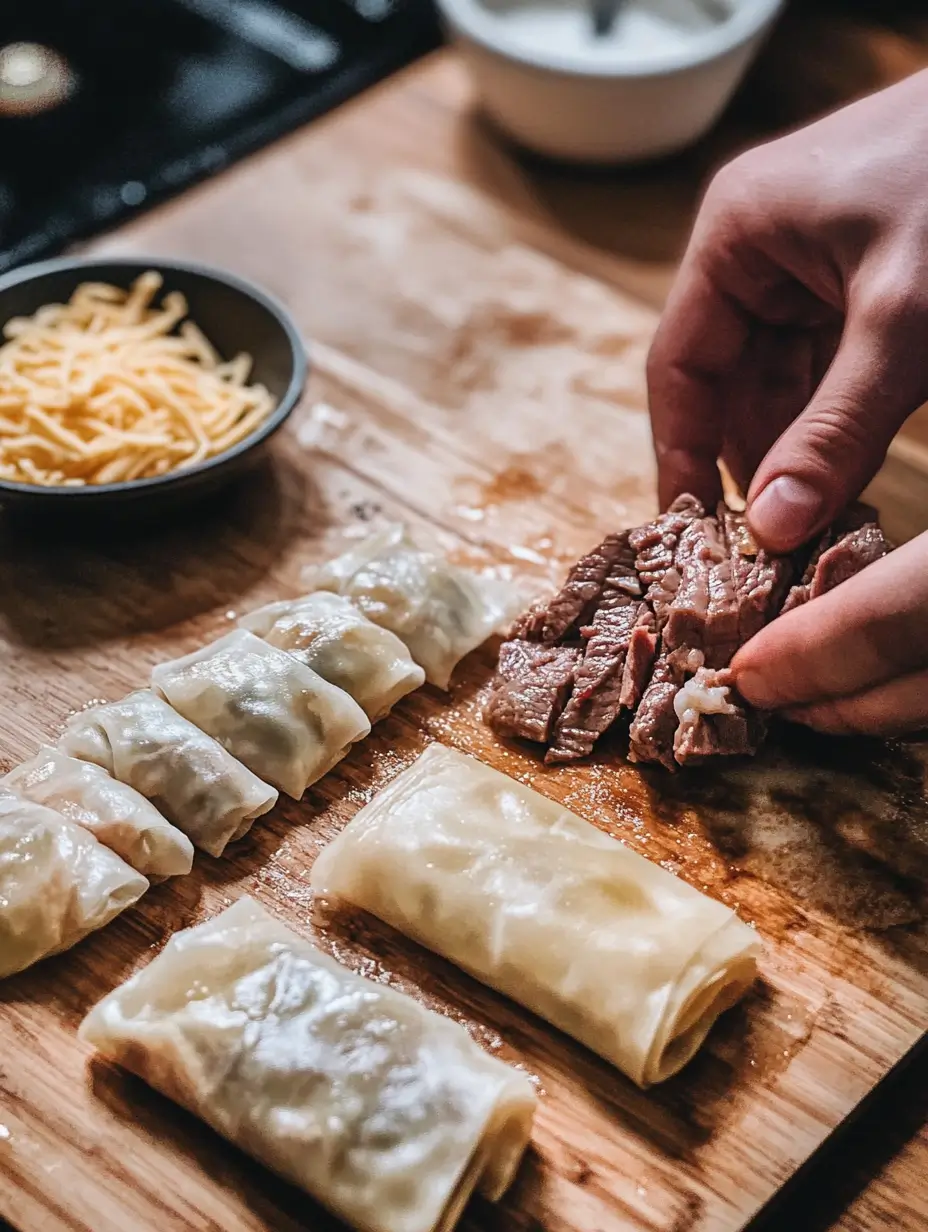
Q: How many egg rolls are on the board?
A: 8